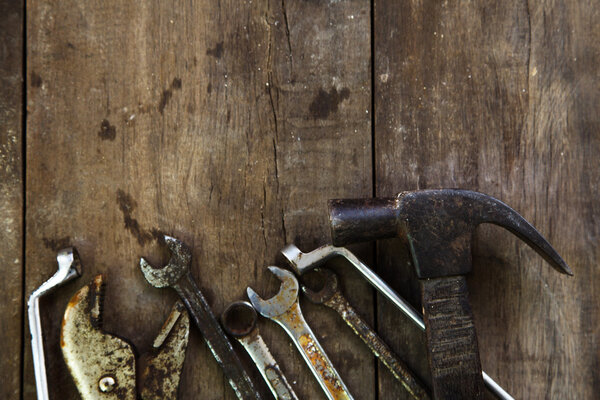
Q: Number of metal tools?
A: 8